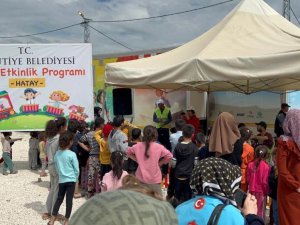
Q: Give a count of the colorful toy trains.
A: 1